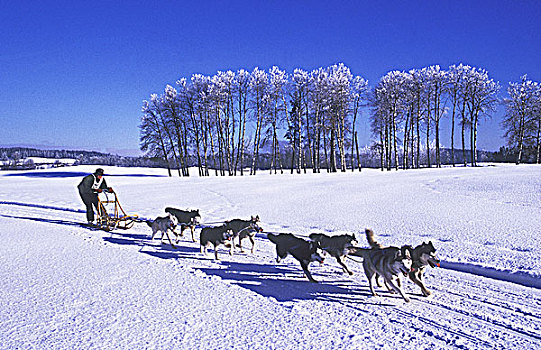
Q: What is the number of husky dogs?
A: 8